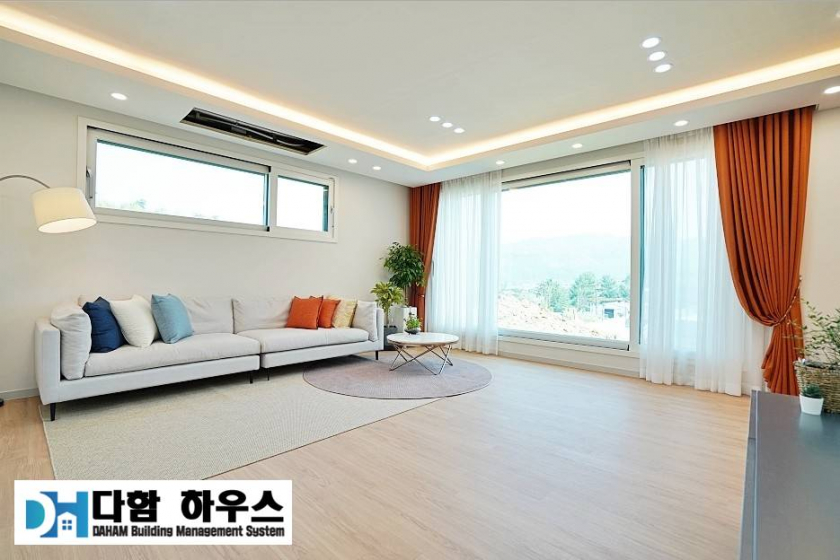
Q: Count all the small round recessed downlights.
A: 13